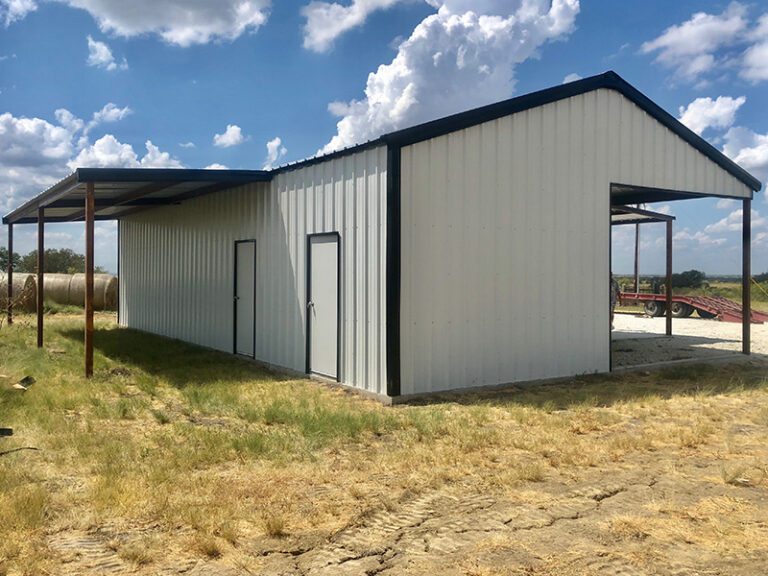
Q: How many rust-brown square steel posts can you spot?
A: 5